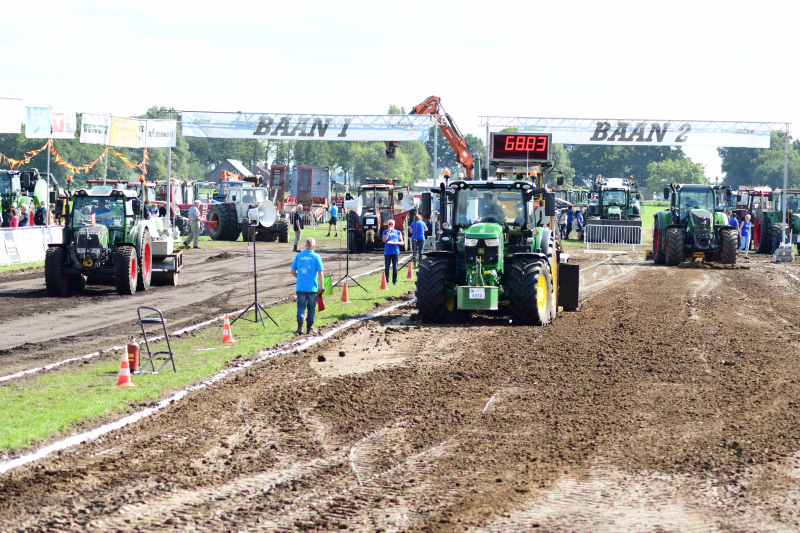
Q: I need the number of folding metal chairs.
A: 1